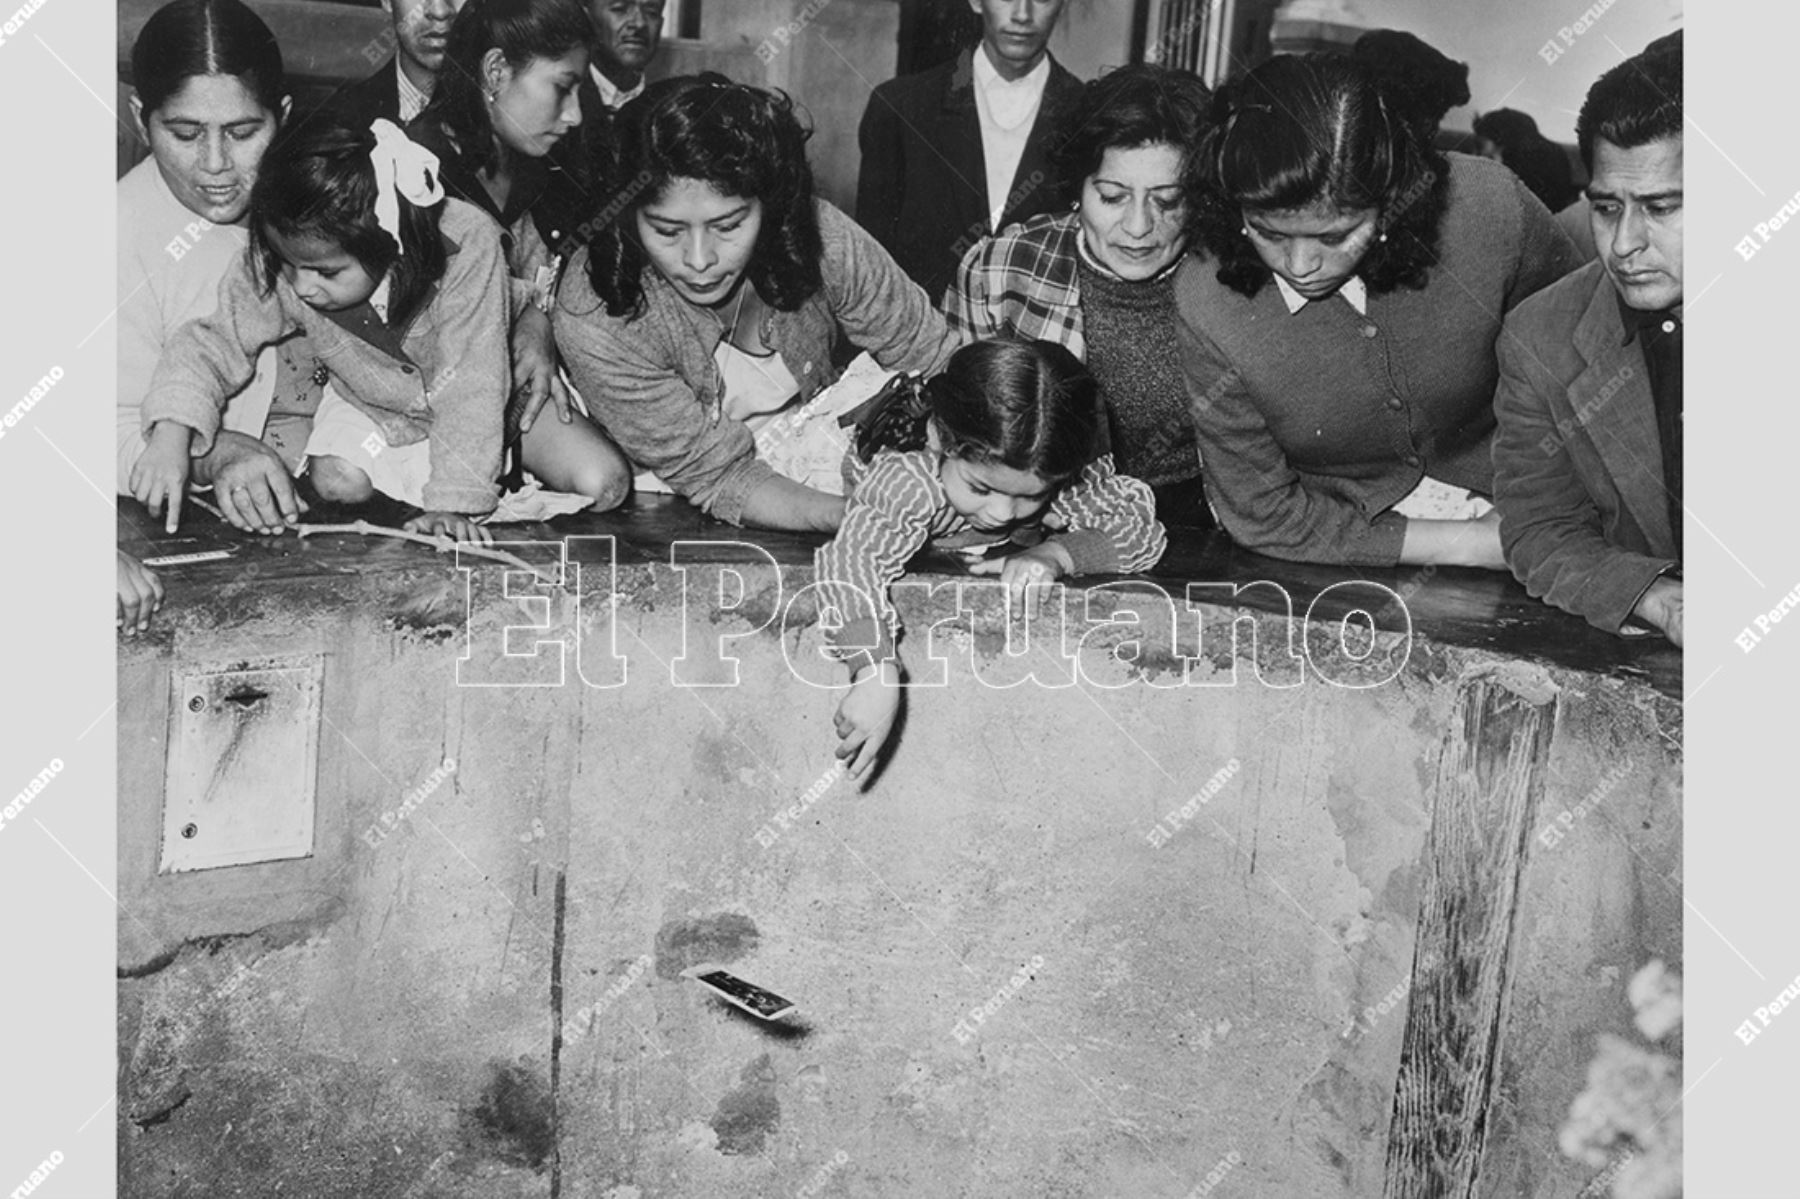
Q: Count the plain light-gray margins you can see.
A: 2